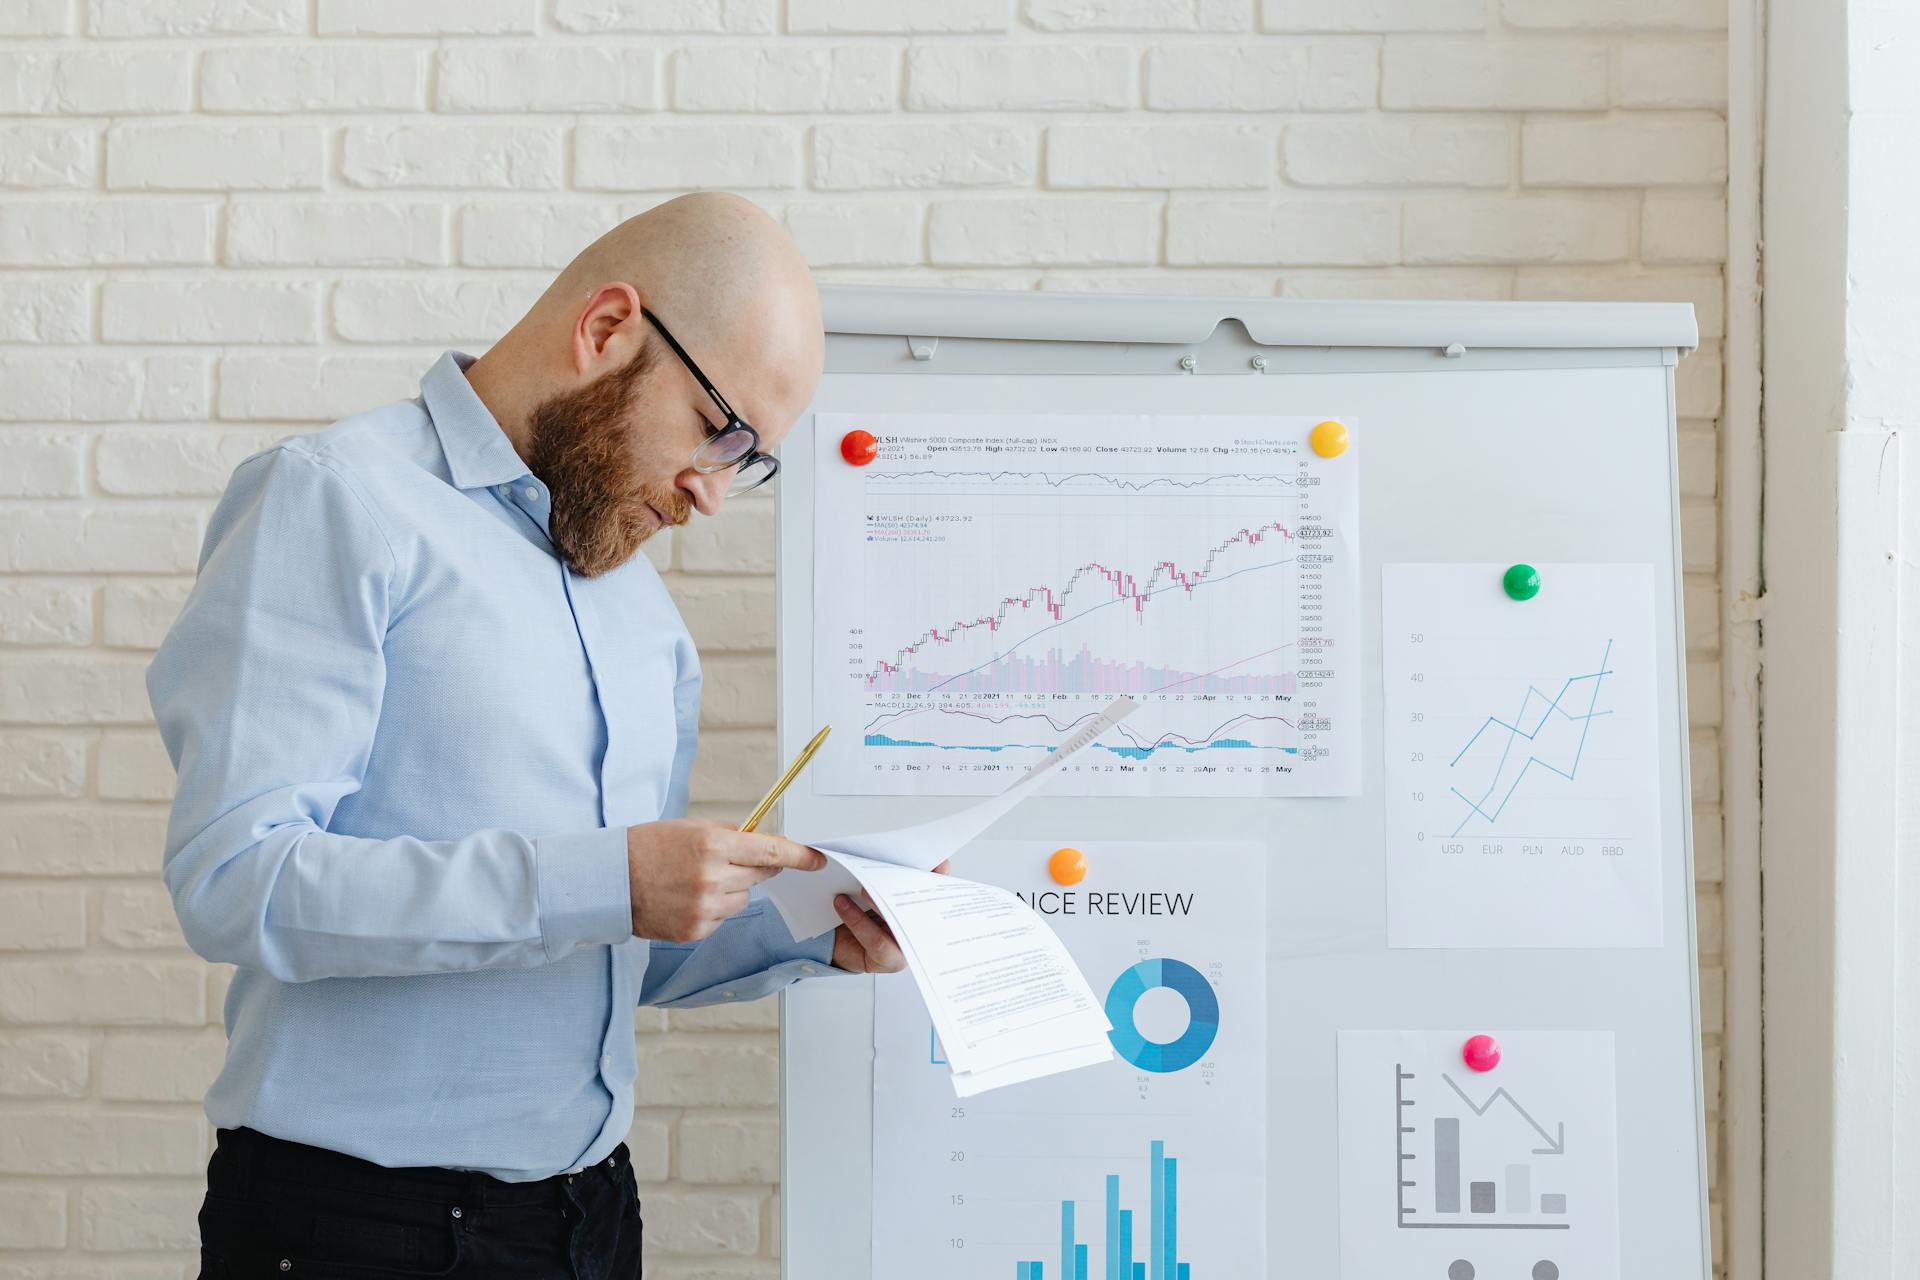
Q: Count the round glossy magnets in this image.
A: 5